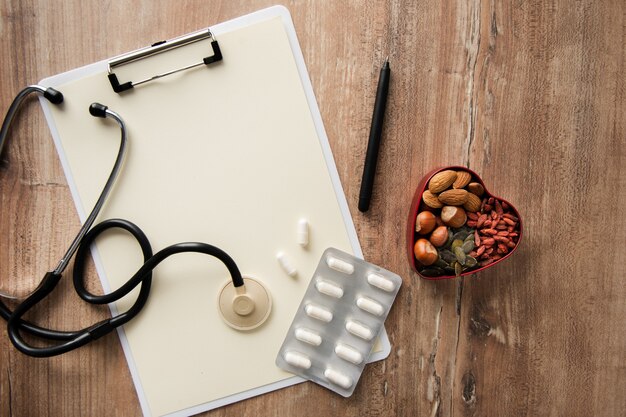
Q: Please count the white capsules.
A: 12